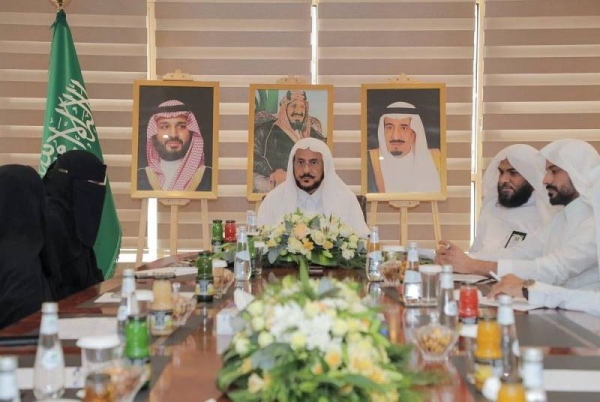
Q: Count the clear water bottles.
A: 10